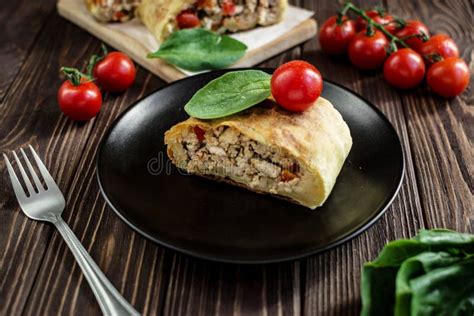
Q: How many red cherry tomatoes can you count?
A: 10